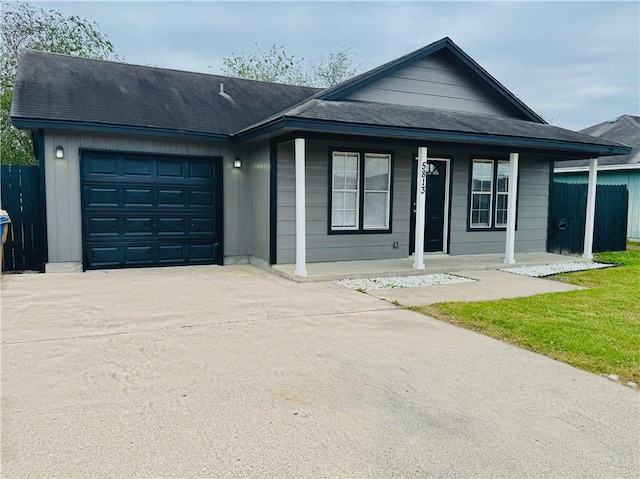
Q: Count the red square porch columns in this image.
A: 0